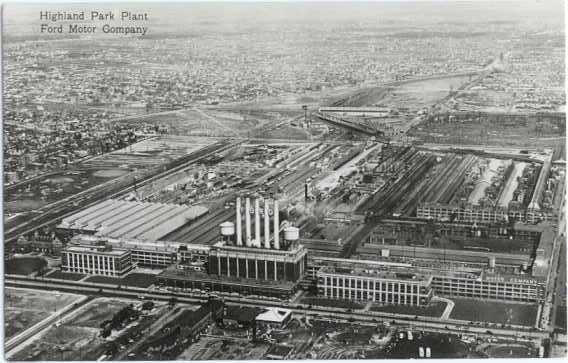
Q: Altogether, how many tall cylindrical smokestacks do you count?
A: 5